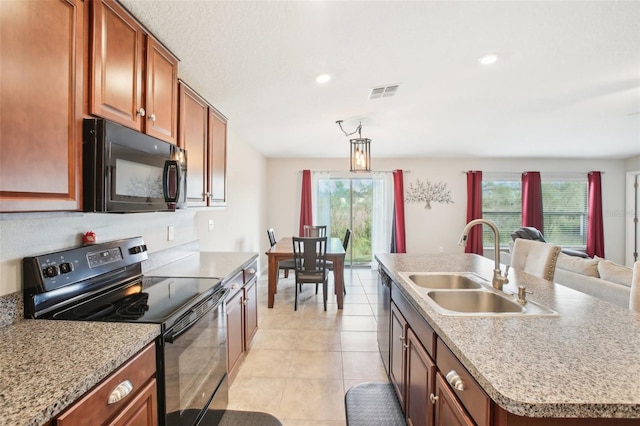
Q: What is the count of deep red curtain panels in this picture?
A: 5